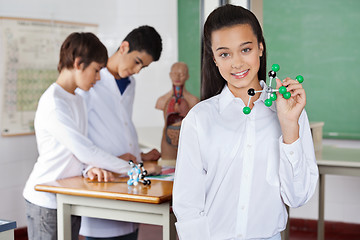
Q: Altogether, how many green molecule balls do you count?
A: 7